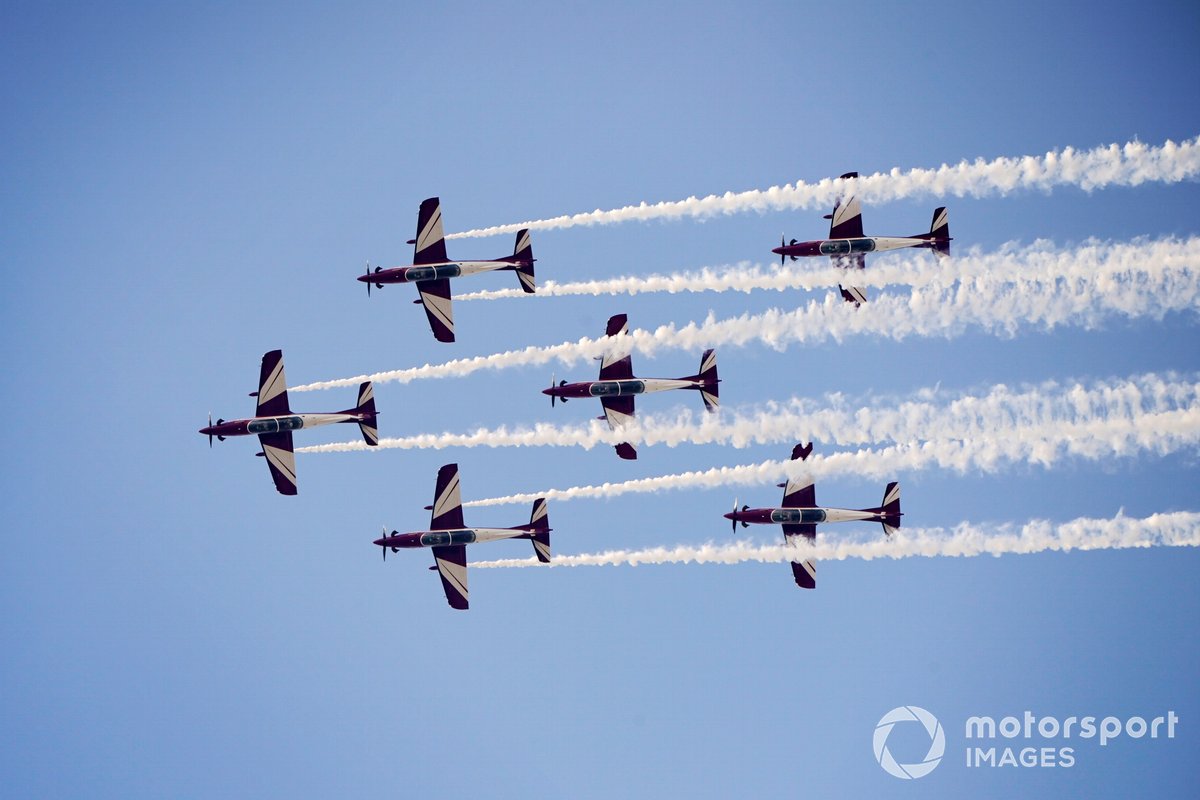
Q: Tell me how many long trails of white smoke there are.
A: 6